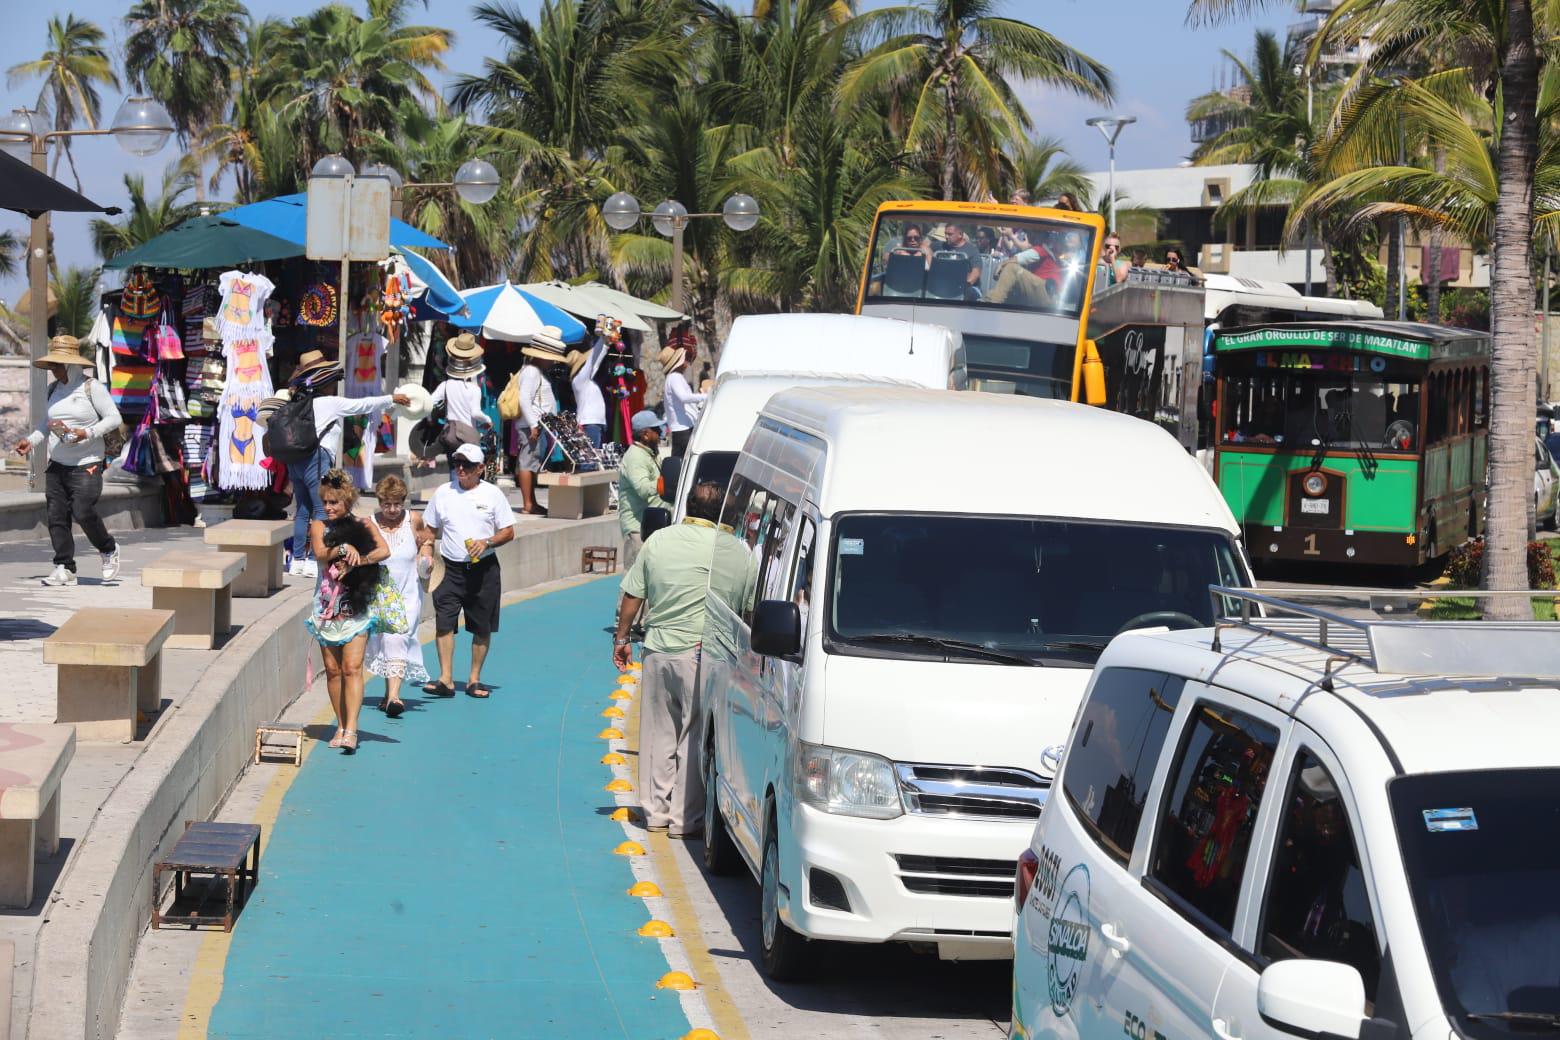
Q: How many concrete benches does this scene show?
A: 5